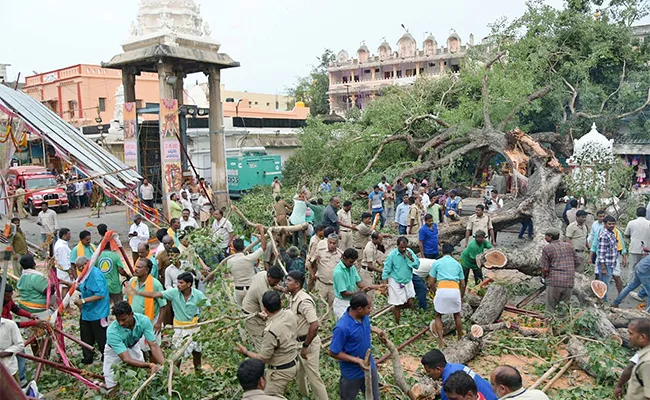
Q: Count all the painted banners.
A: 2